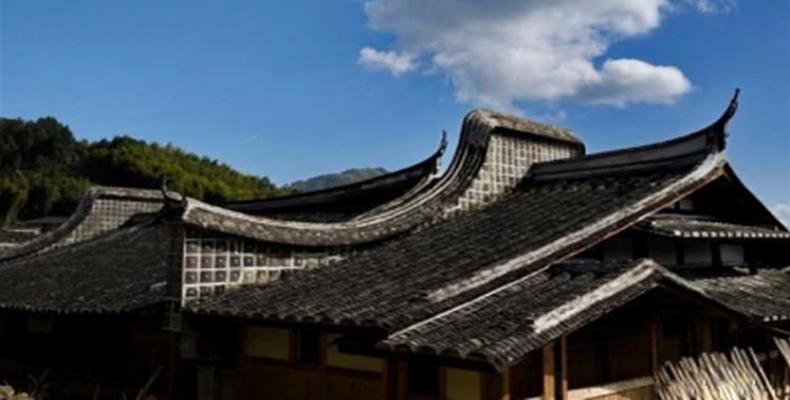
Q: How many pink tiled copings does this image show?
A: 0